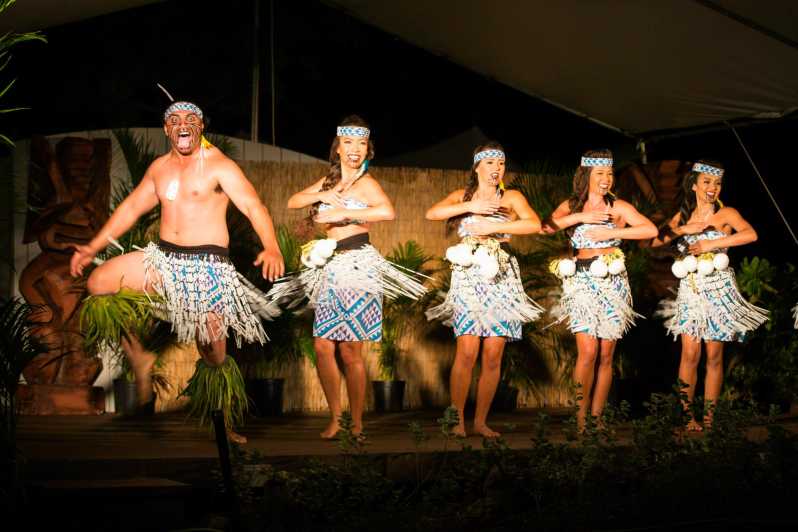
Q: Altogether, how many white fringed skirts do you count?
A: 5